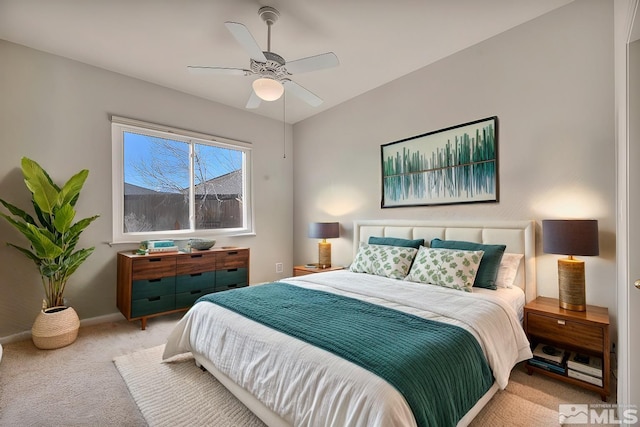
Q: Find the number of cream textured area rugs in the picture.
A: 1